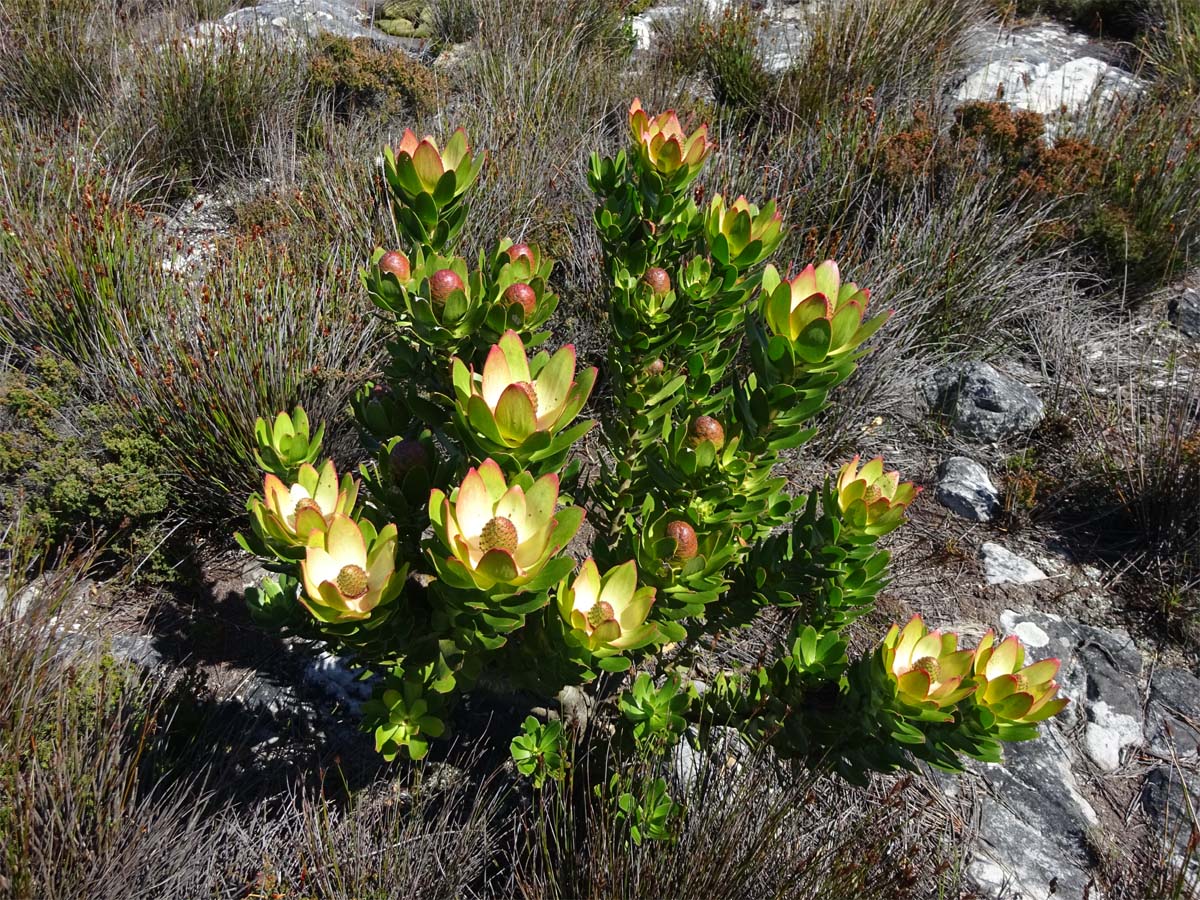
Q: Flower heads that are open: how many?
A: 12